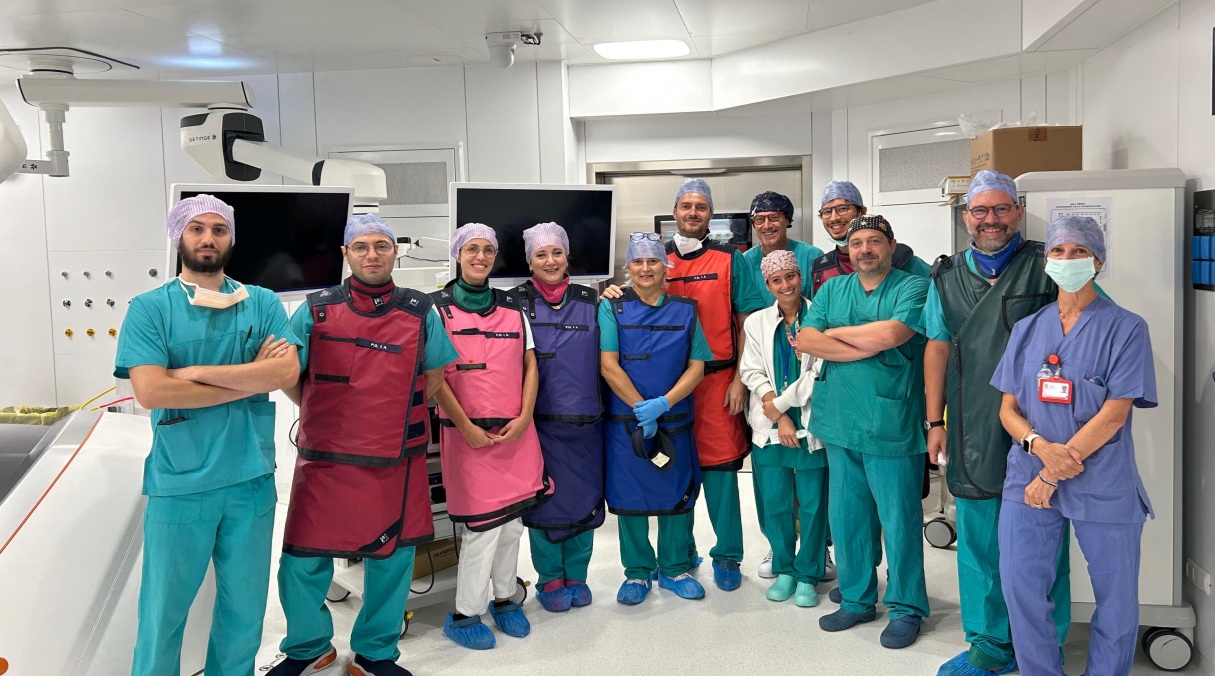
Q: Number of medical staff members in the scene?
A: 12